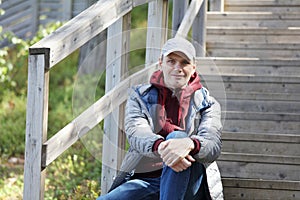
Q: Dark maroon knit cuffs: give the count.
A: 2